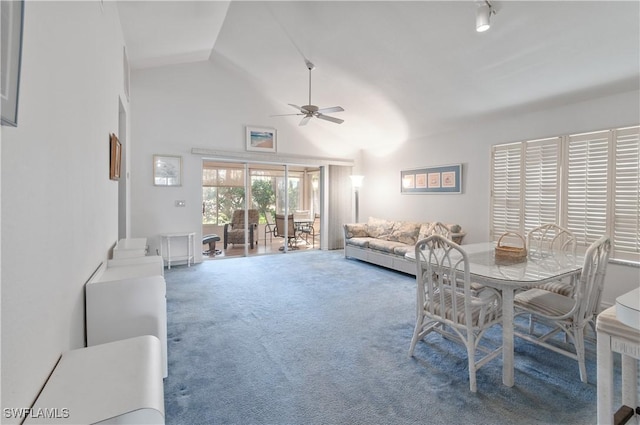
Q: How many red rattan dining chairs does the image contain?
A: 0